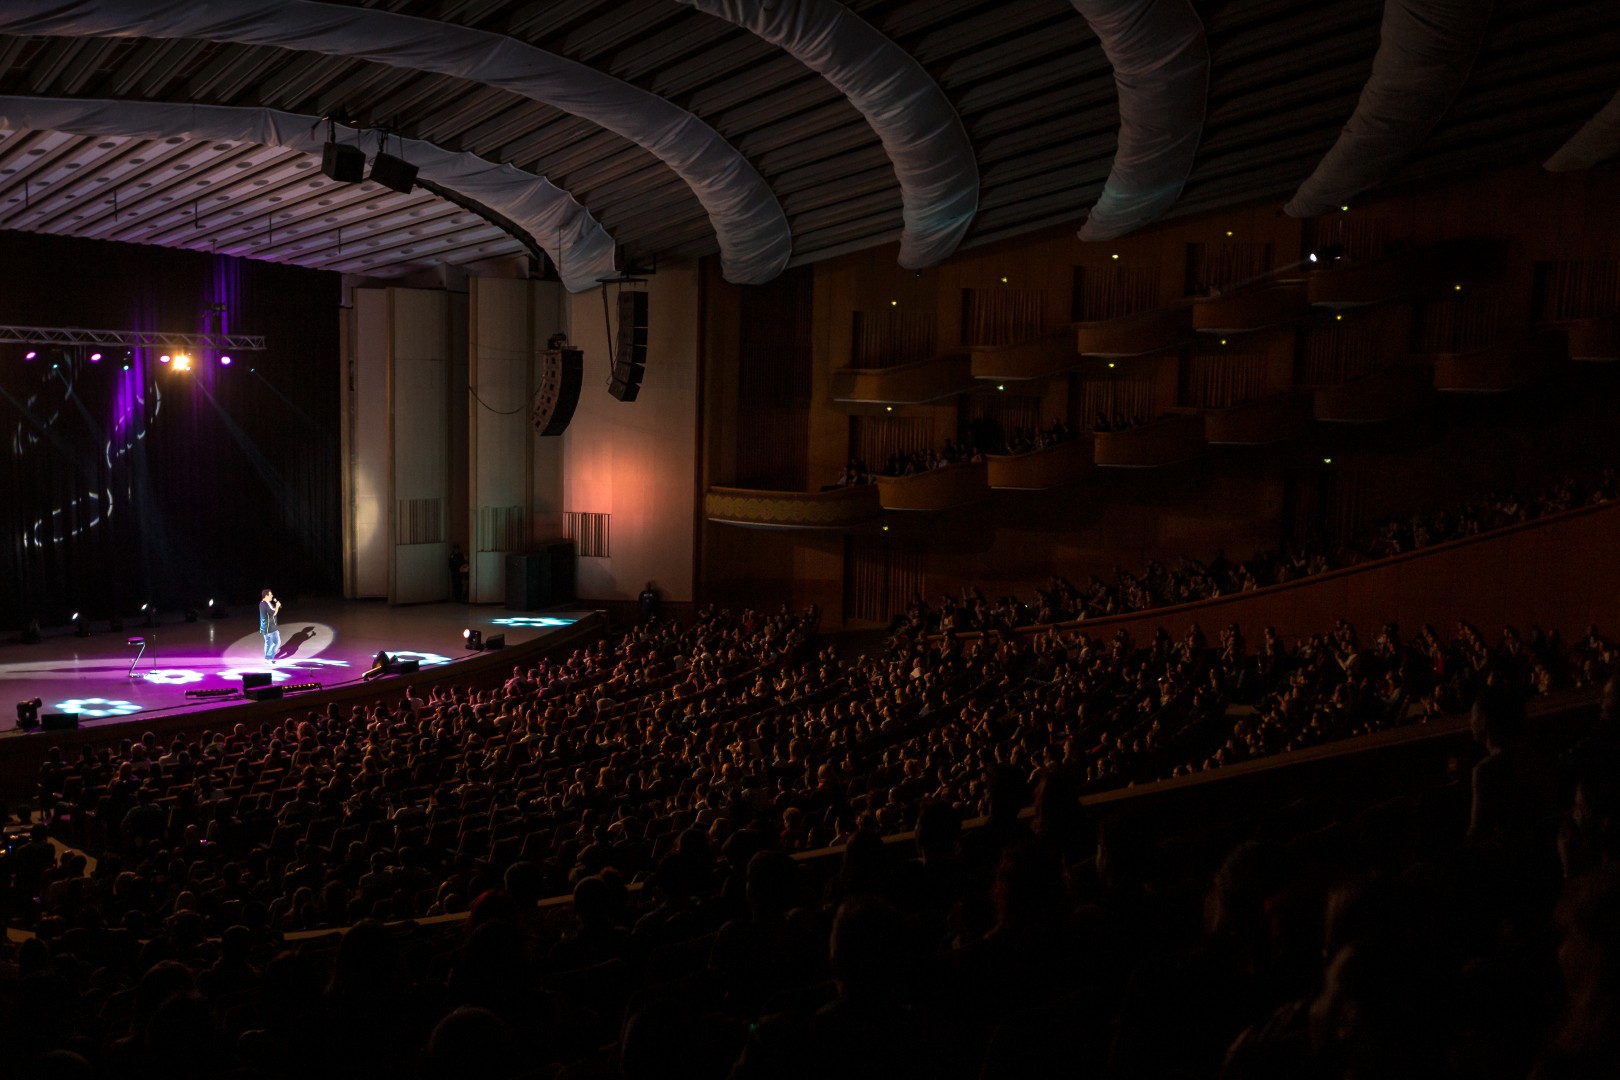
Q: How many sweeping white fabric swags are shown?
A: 6